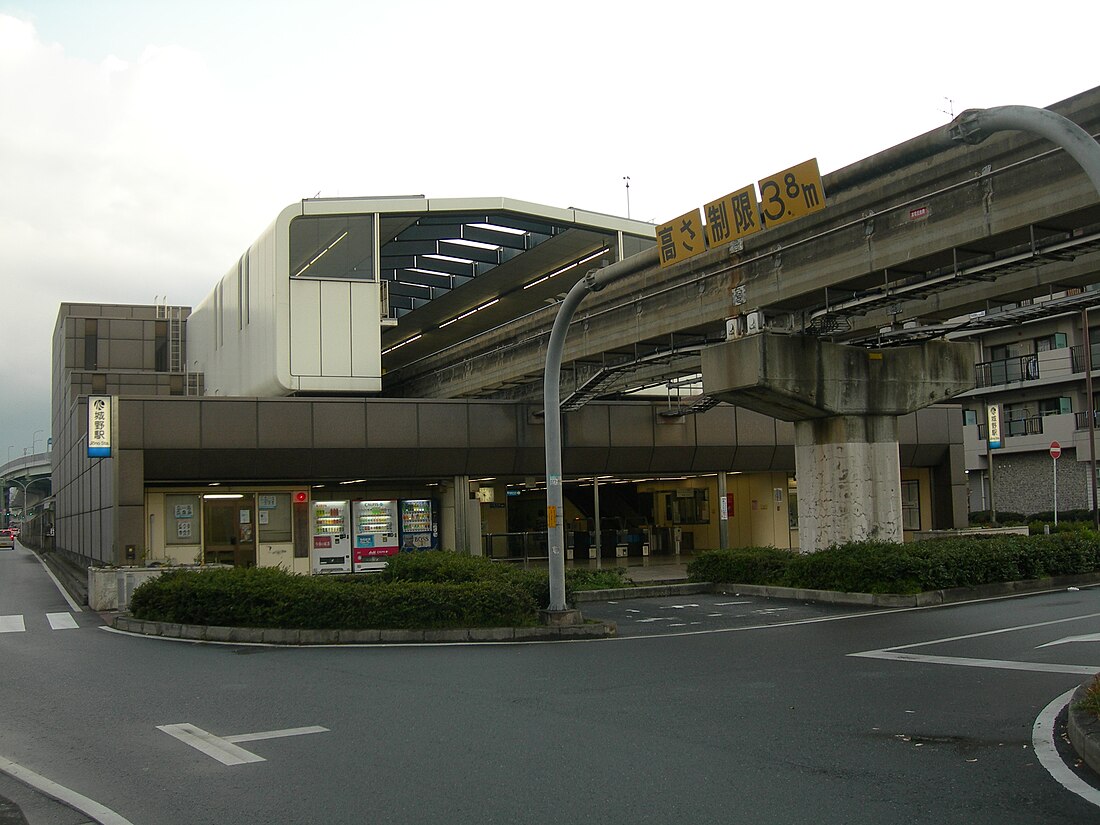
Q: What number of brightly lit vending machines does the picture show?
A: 3